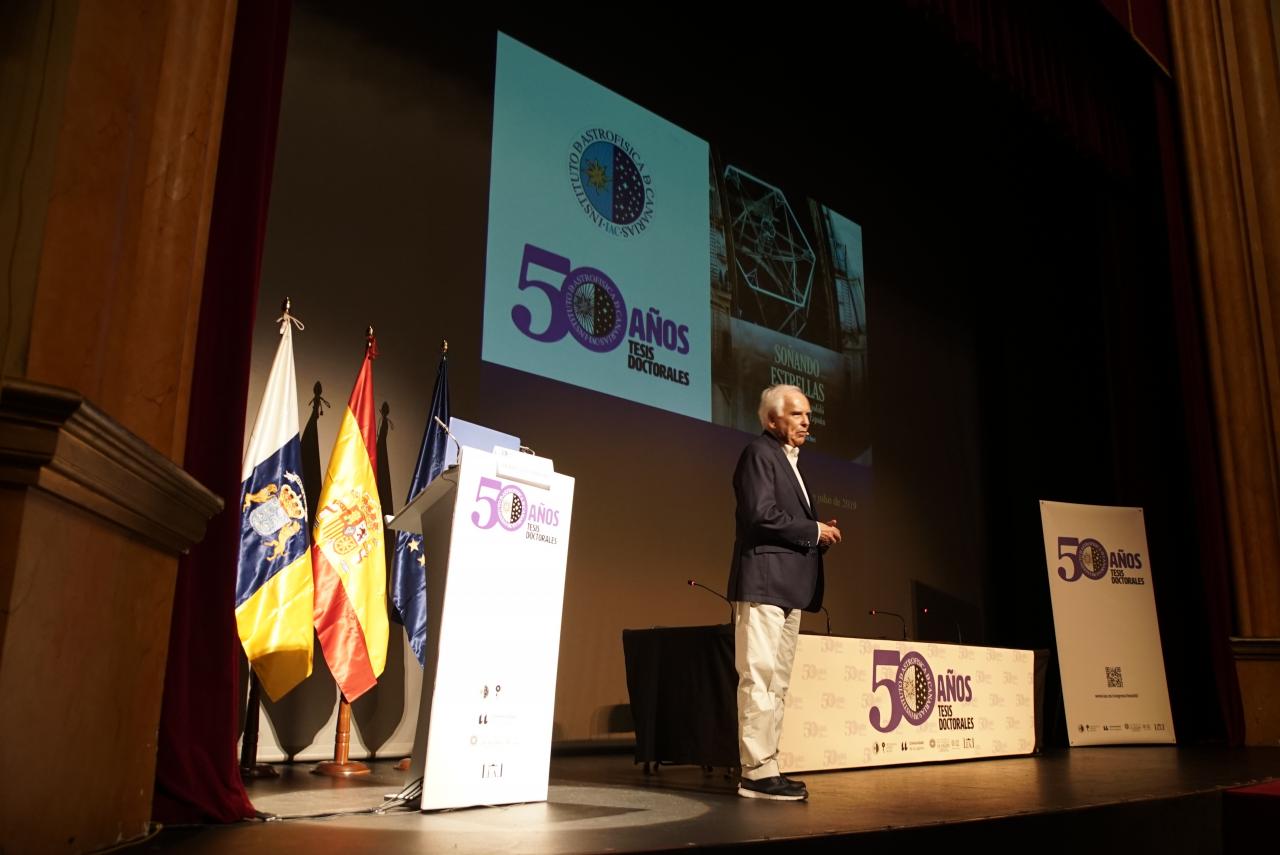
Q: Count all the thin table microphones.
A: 4